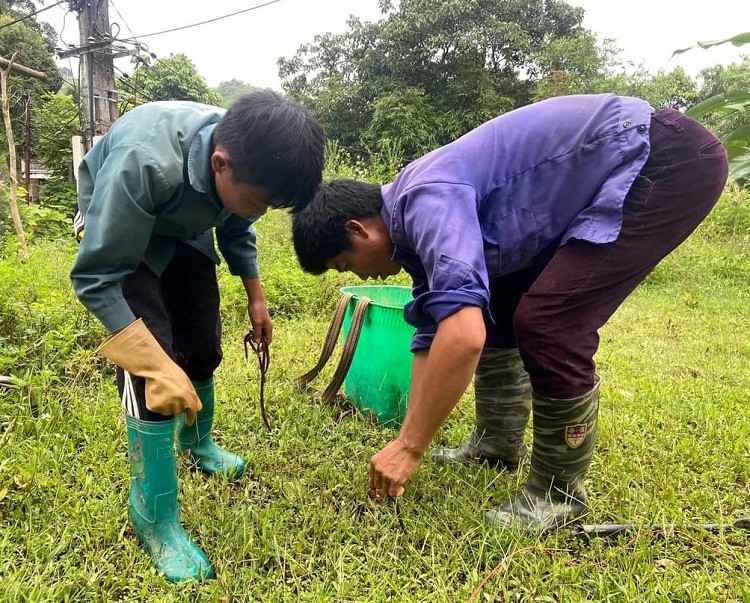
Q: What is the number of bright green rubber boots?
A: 2